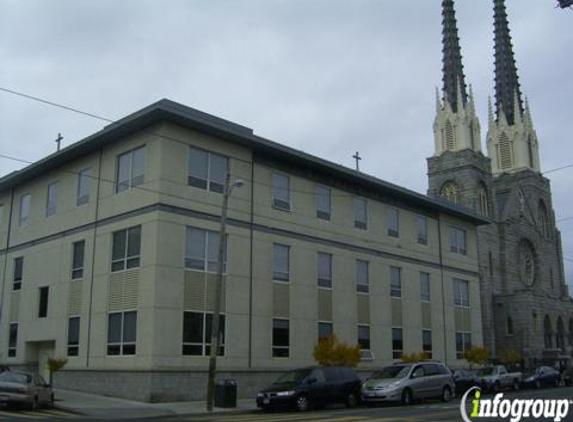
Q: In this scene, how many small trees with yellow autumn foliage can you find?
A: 5